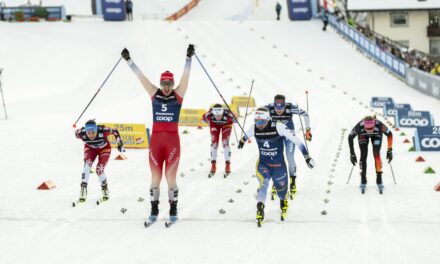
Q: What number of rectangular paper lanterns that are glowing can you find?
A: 0